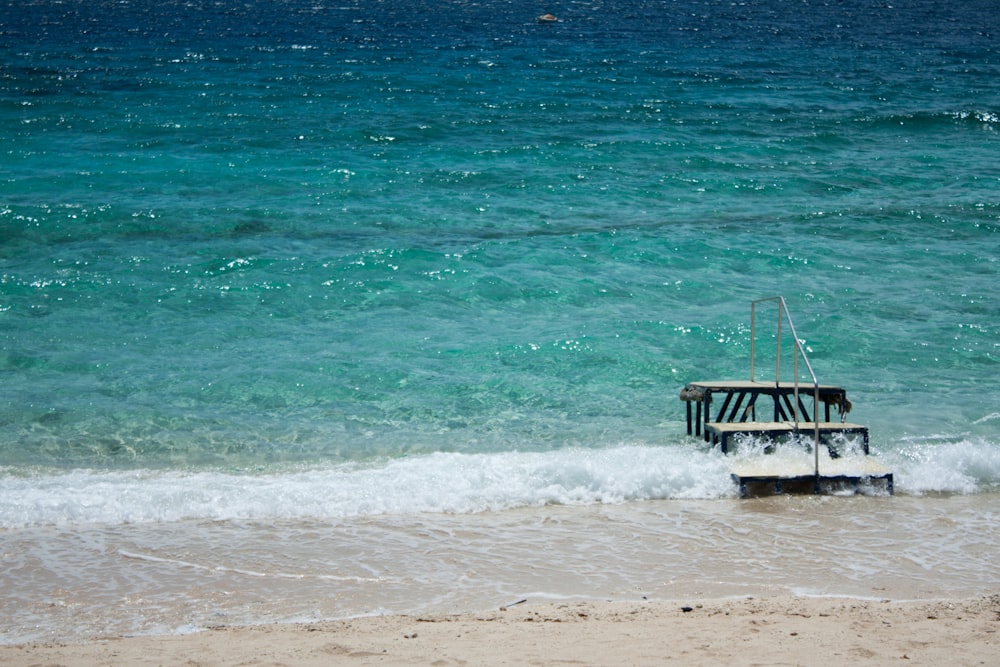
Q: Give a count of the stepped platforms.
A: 3